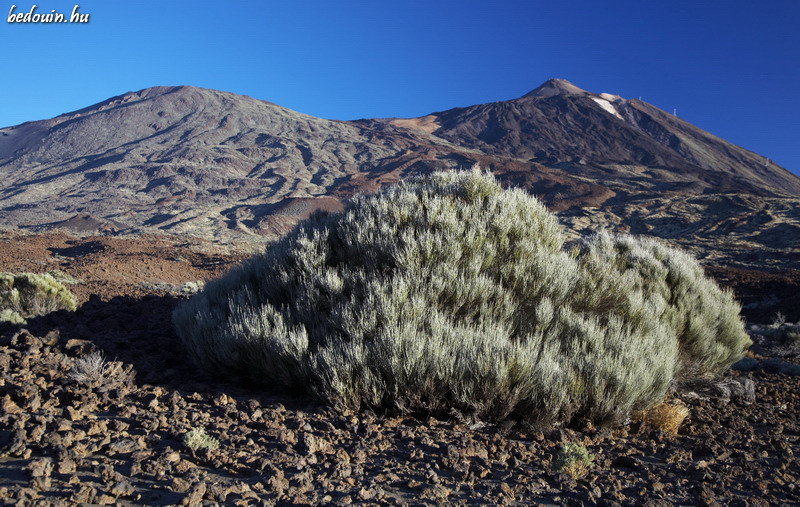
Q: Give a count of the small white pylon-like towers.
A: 3